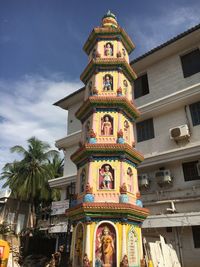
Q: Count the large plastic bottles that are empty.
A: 0